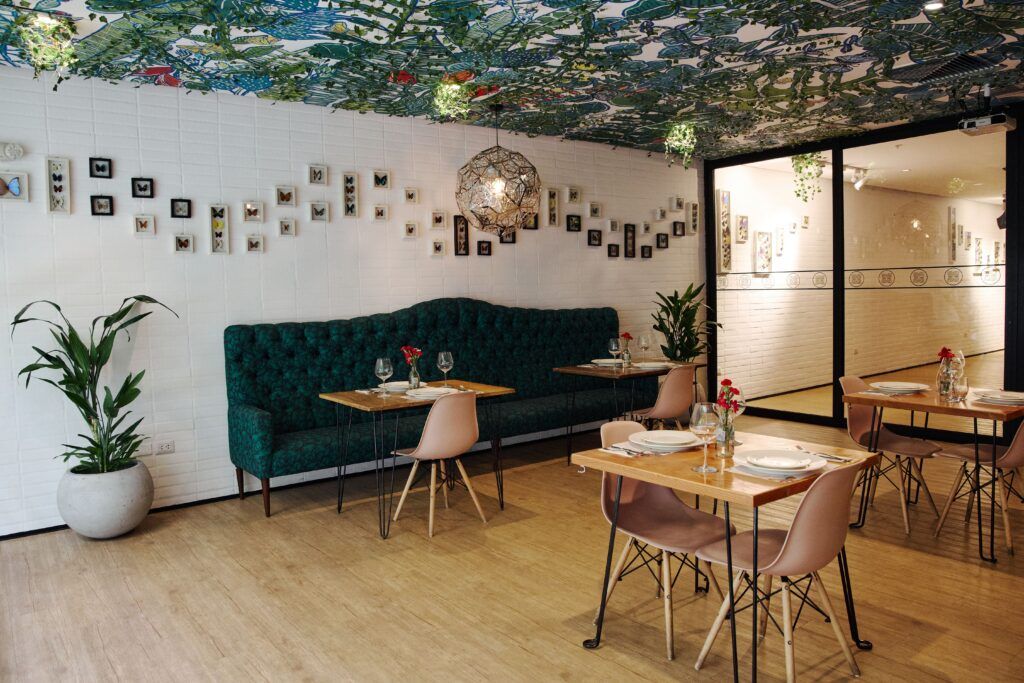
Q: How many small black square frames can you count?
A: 13